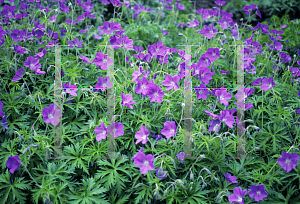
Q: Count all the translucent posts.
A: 4